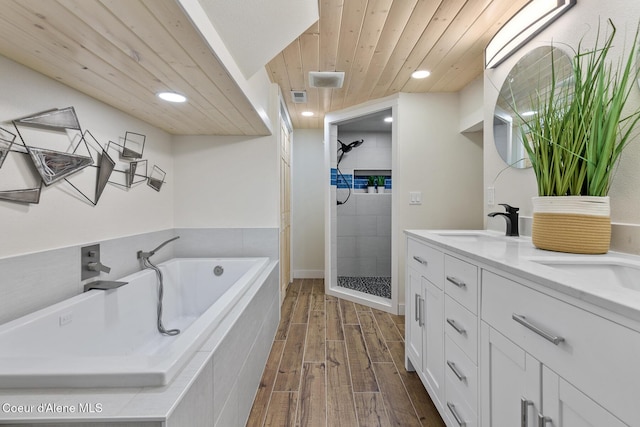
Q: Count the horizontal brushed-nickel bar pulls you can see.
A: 6